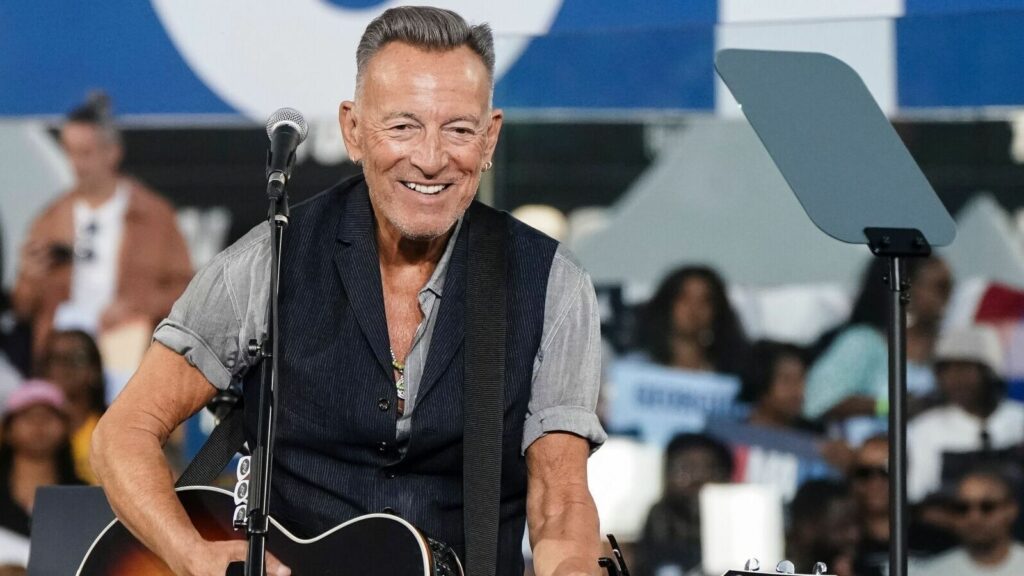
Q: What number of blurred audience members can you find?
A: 11